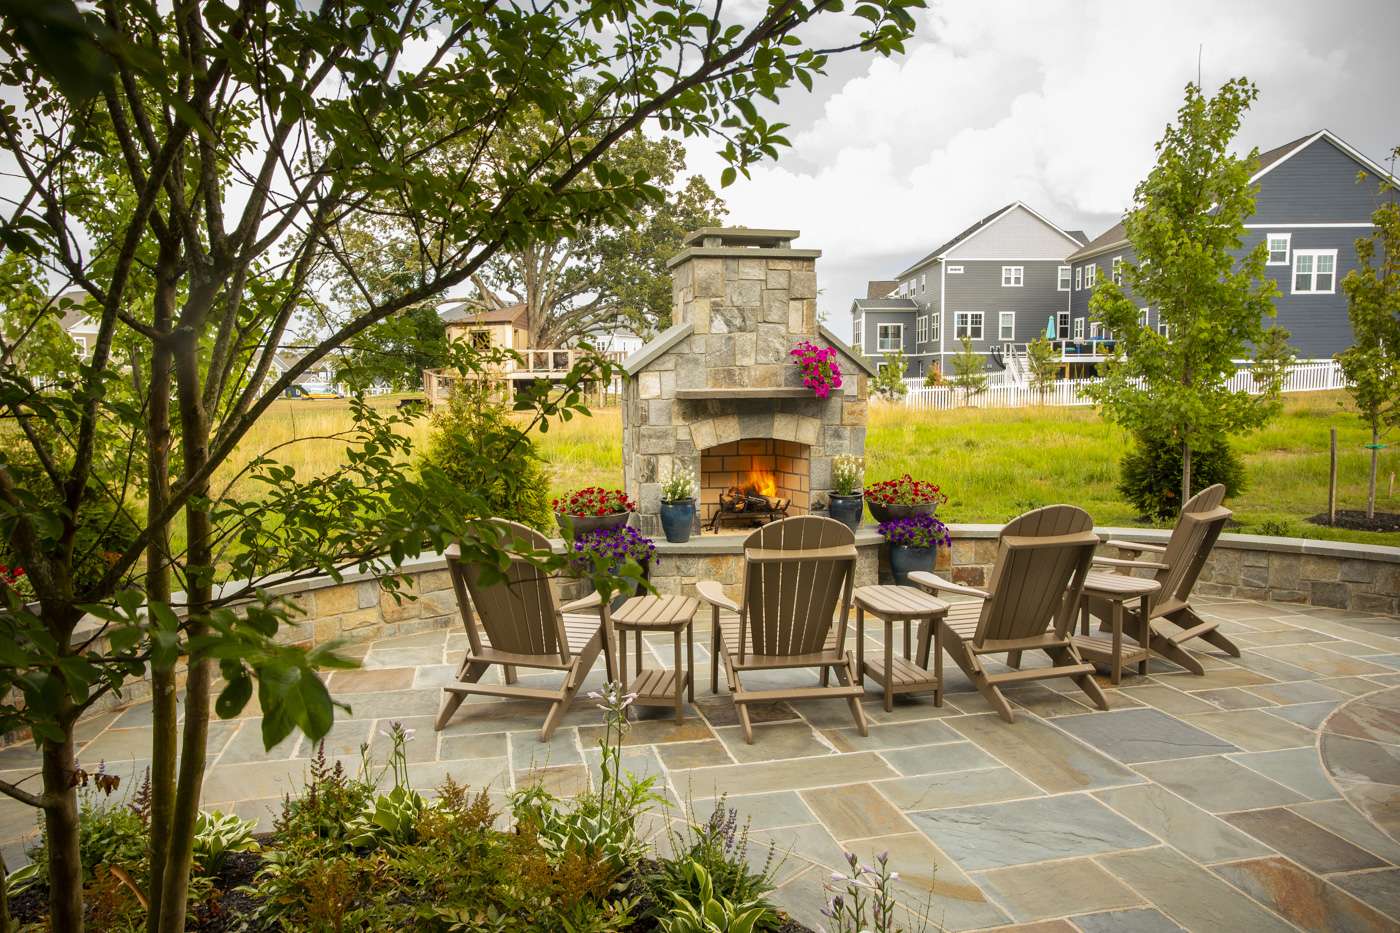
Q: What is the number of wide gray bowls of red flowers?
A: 2